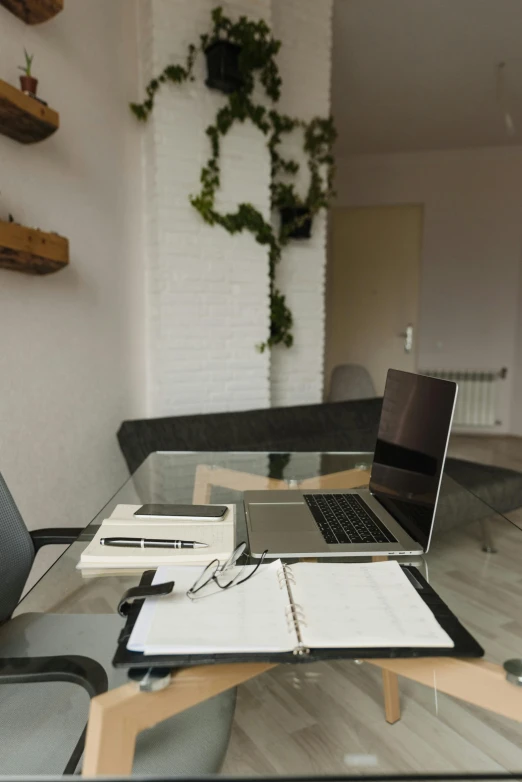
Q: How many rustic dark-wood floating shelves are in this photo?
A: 3